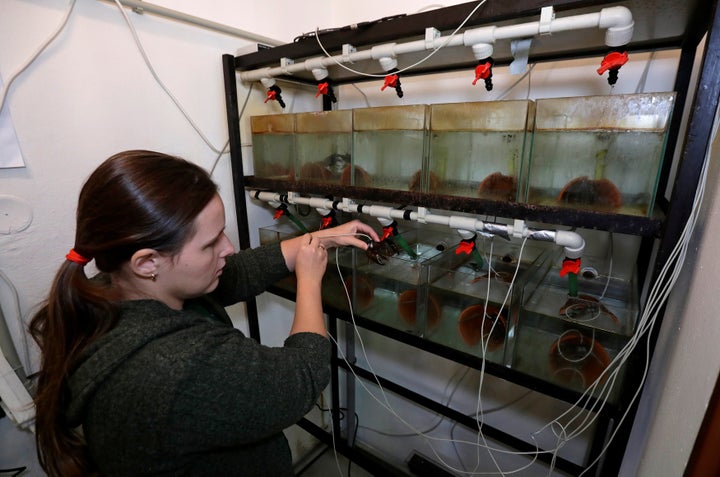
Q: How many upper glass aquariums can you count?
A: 5